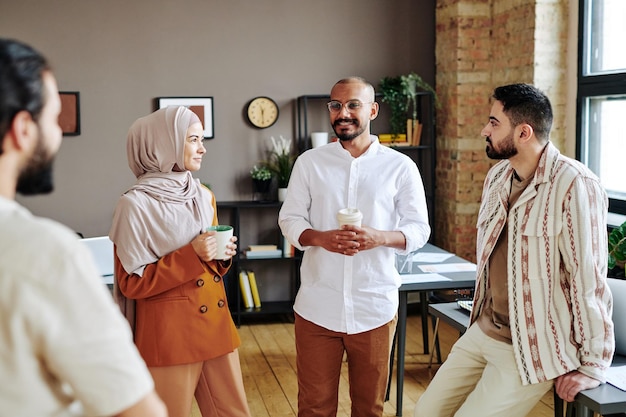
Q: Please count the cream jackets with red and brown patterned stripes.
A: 1